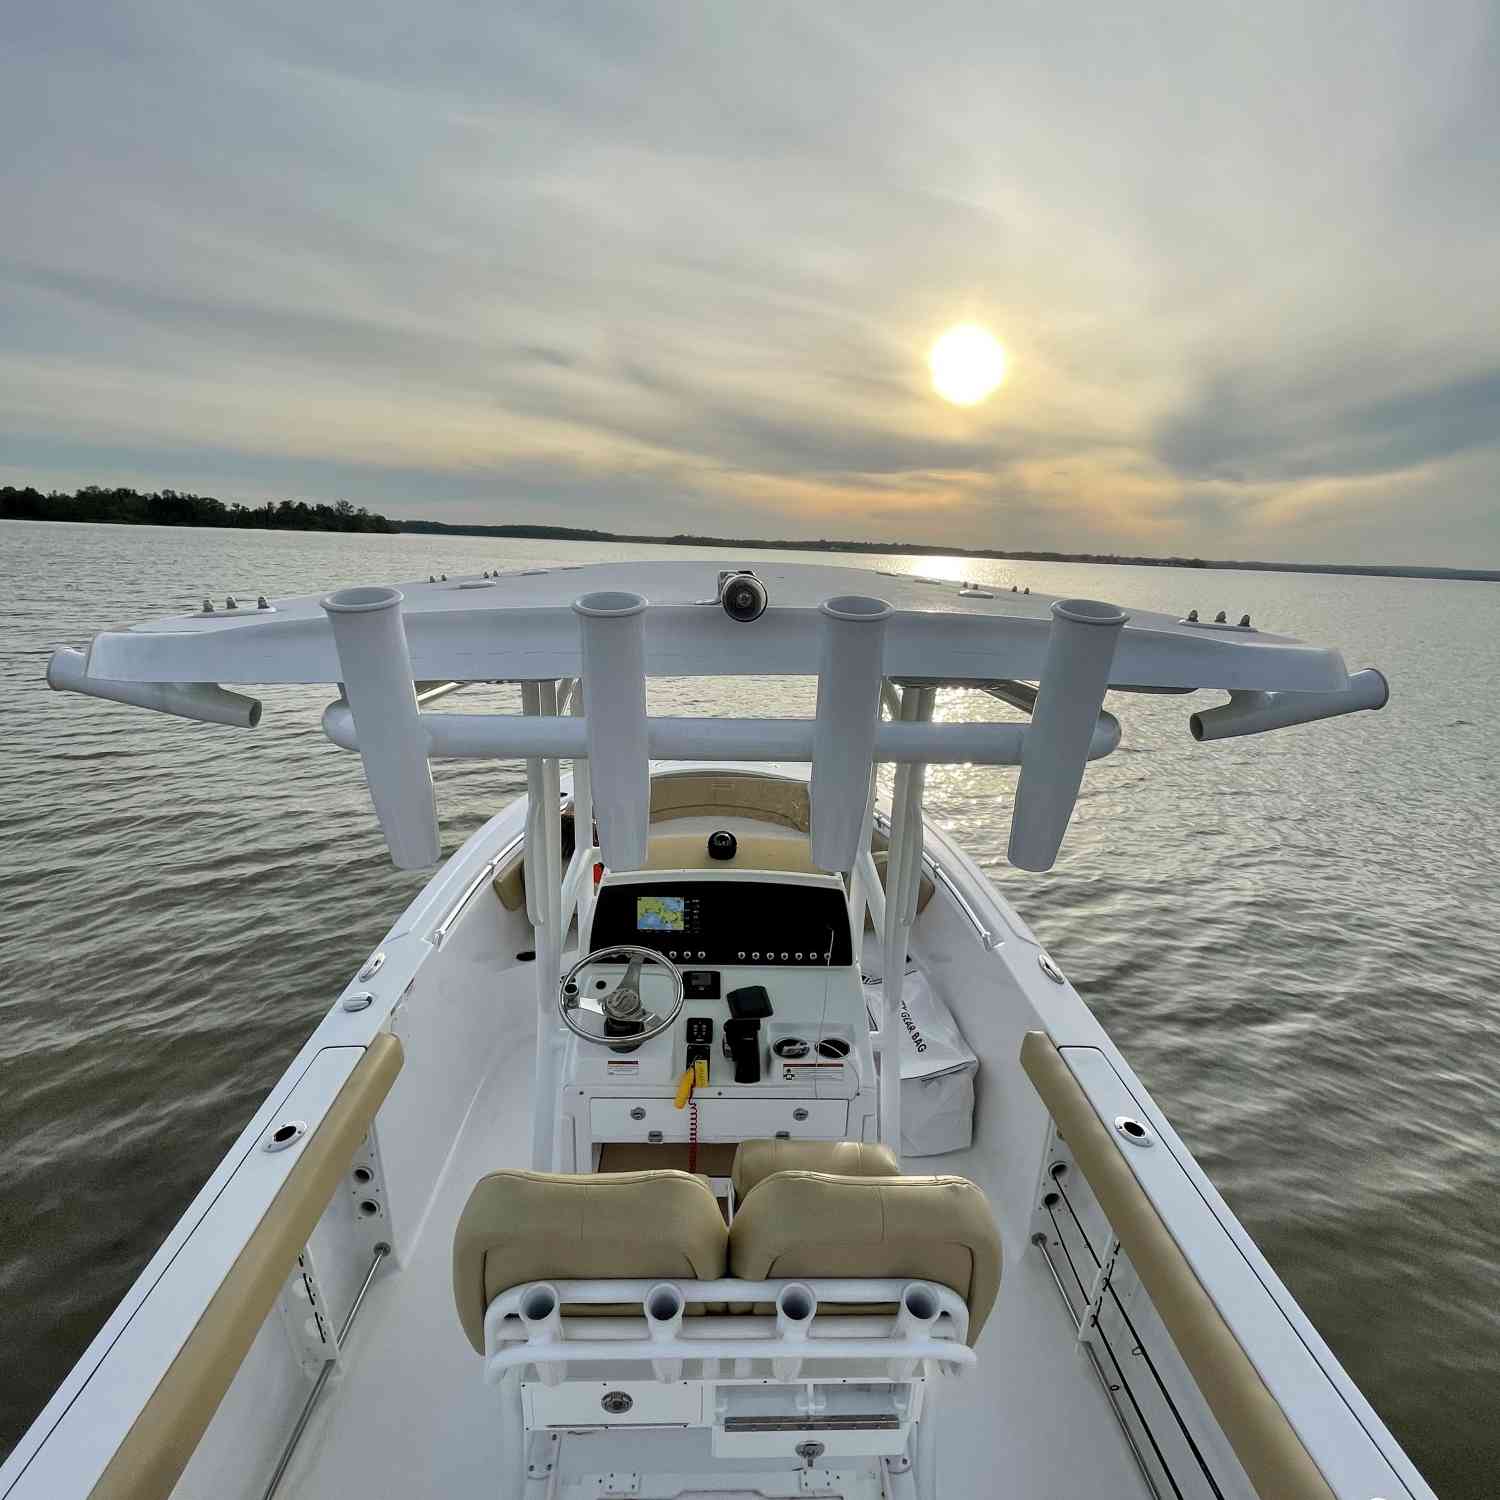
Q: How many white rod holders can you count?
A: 10